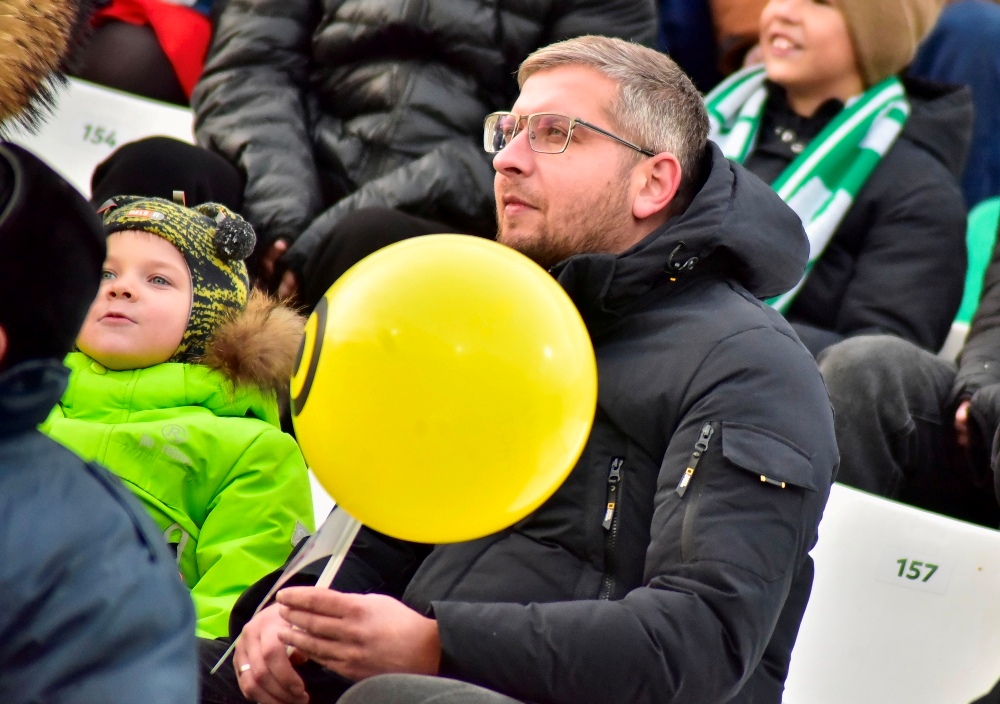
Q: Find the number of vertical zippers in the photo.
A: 2